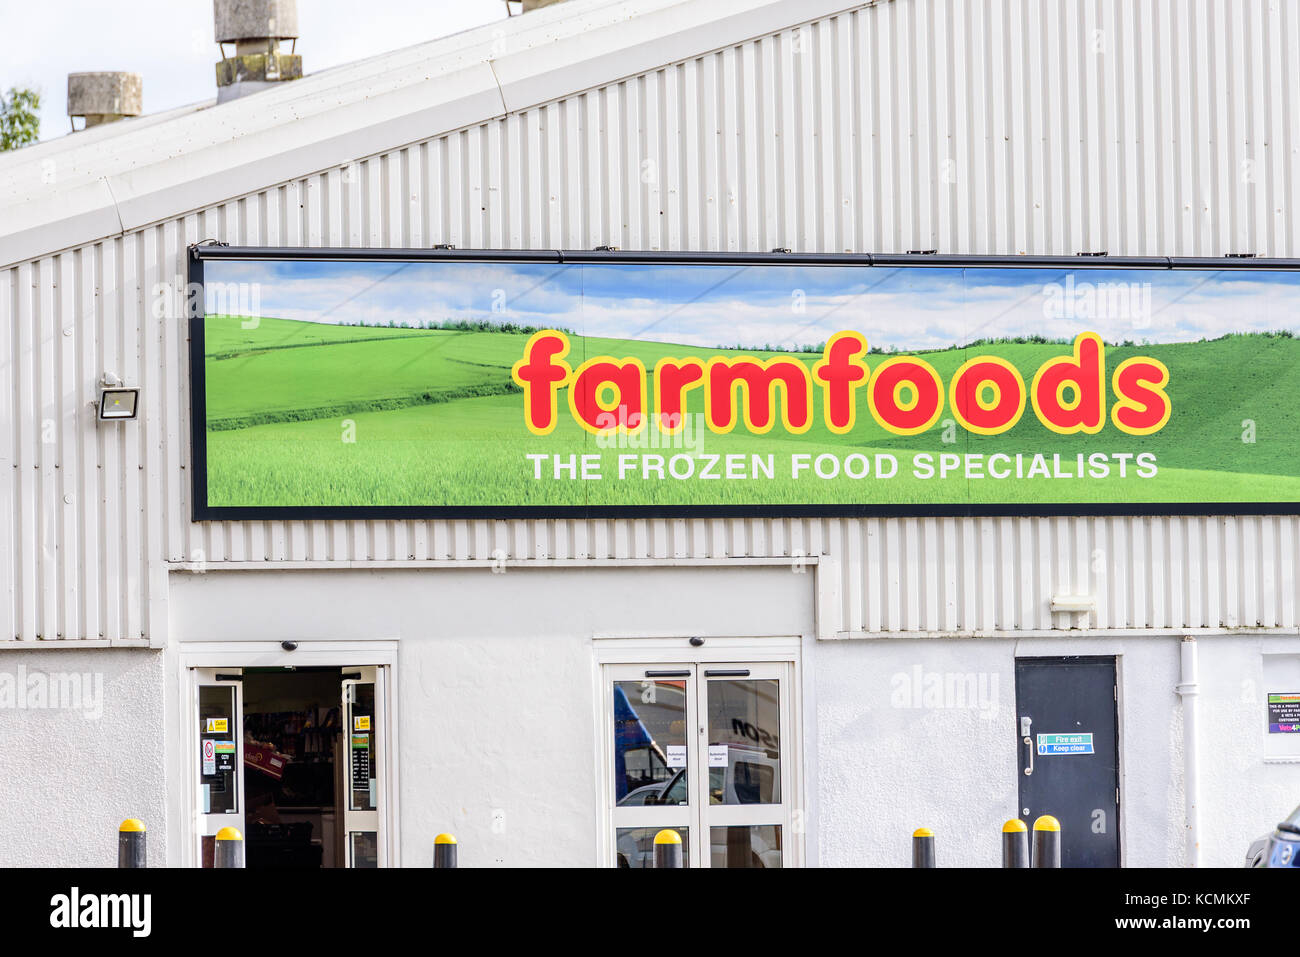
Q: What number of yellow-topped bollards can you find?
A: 7